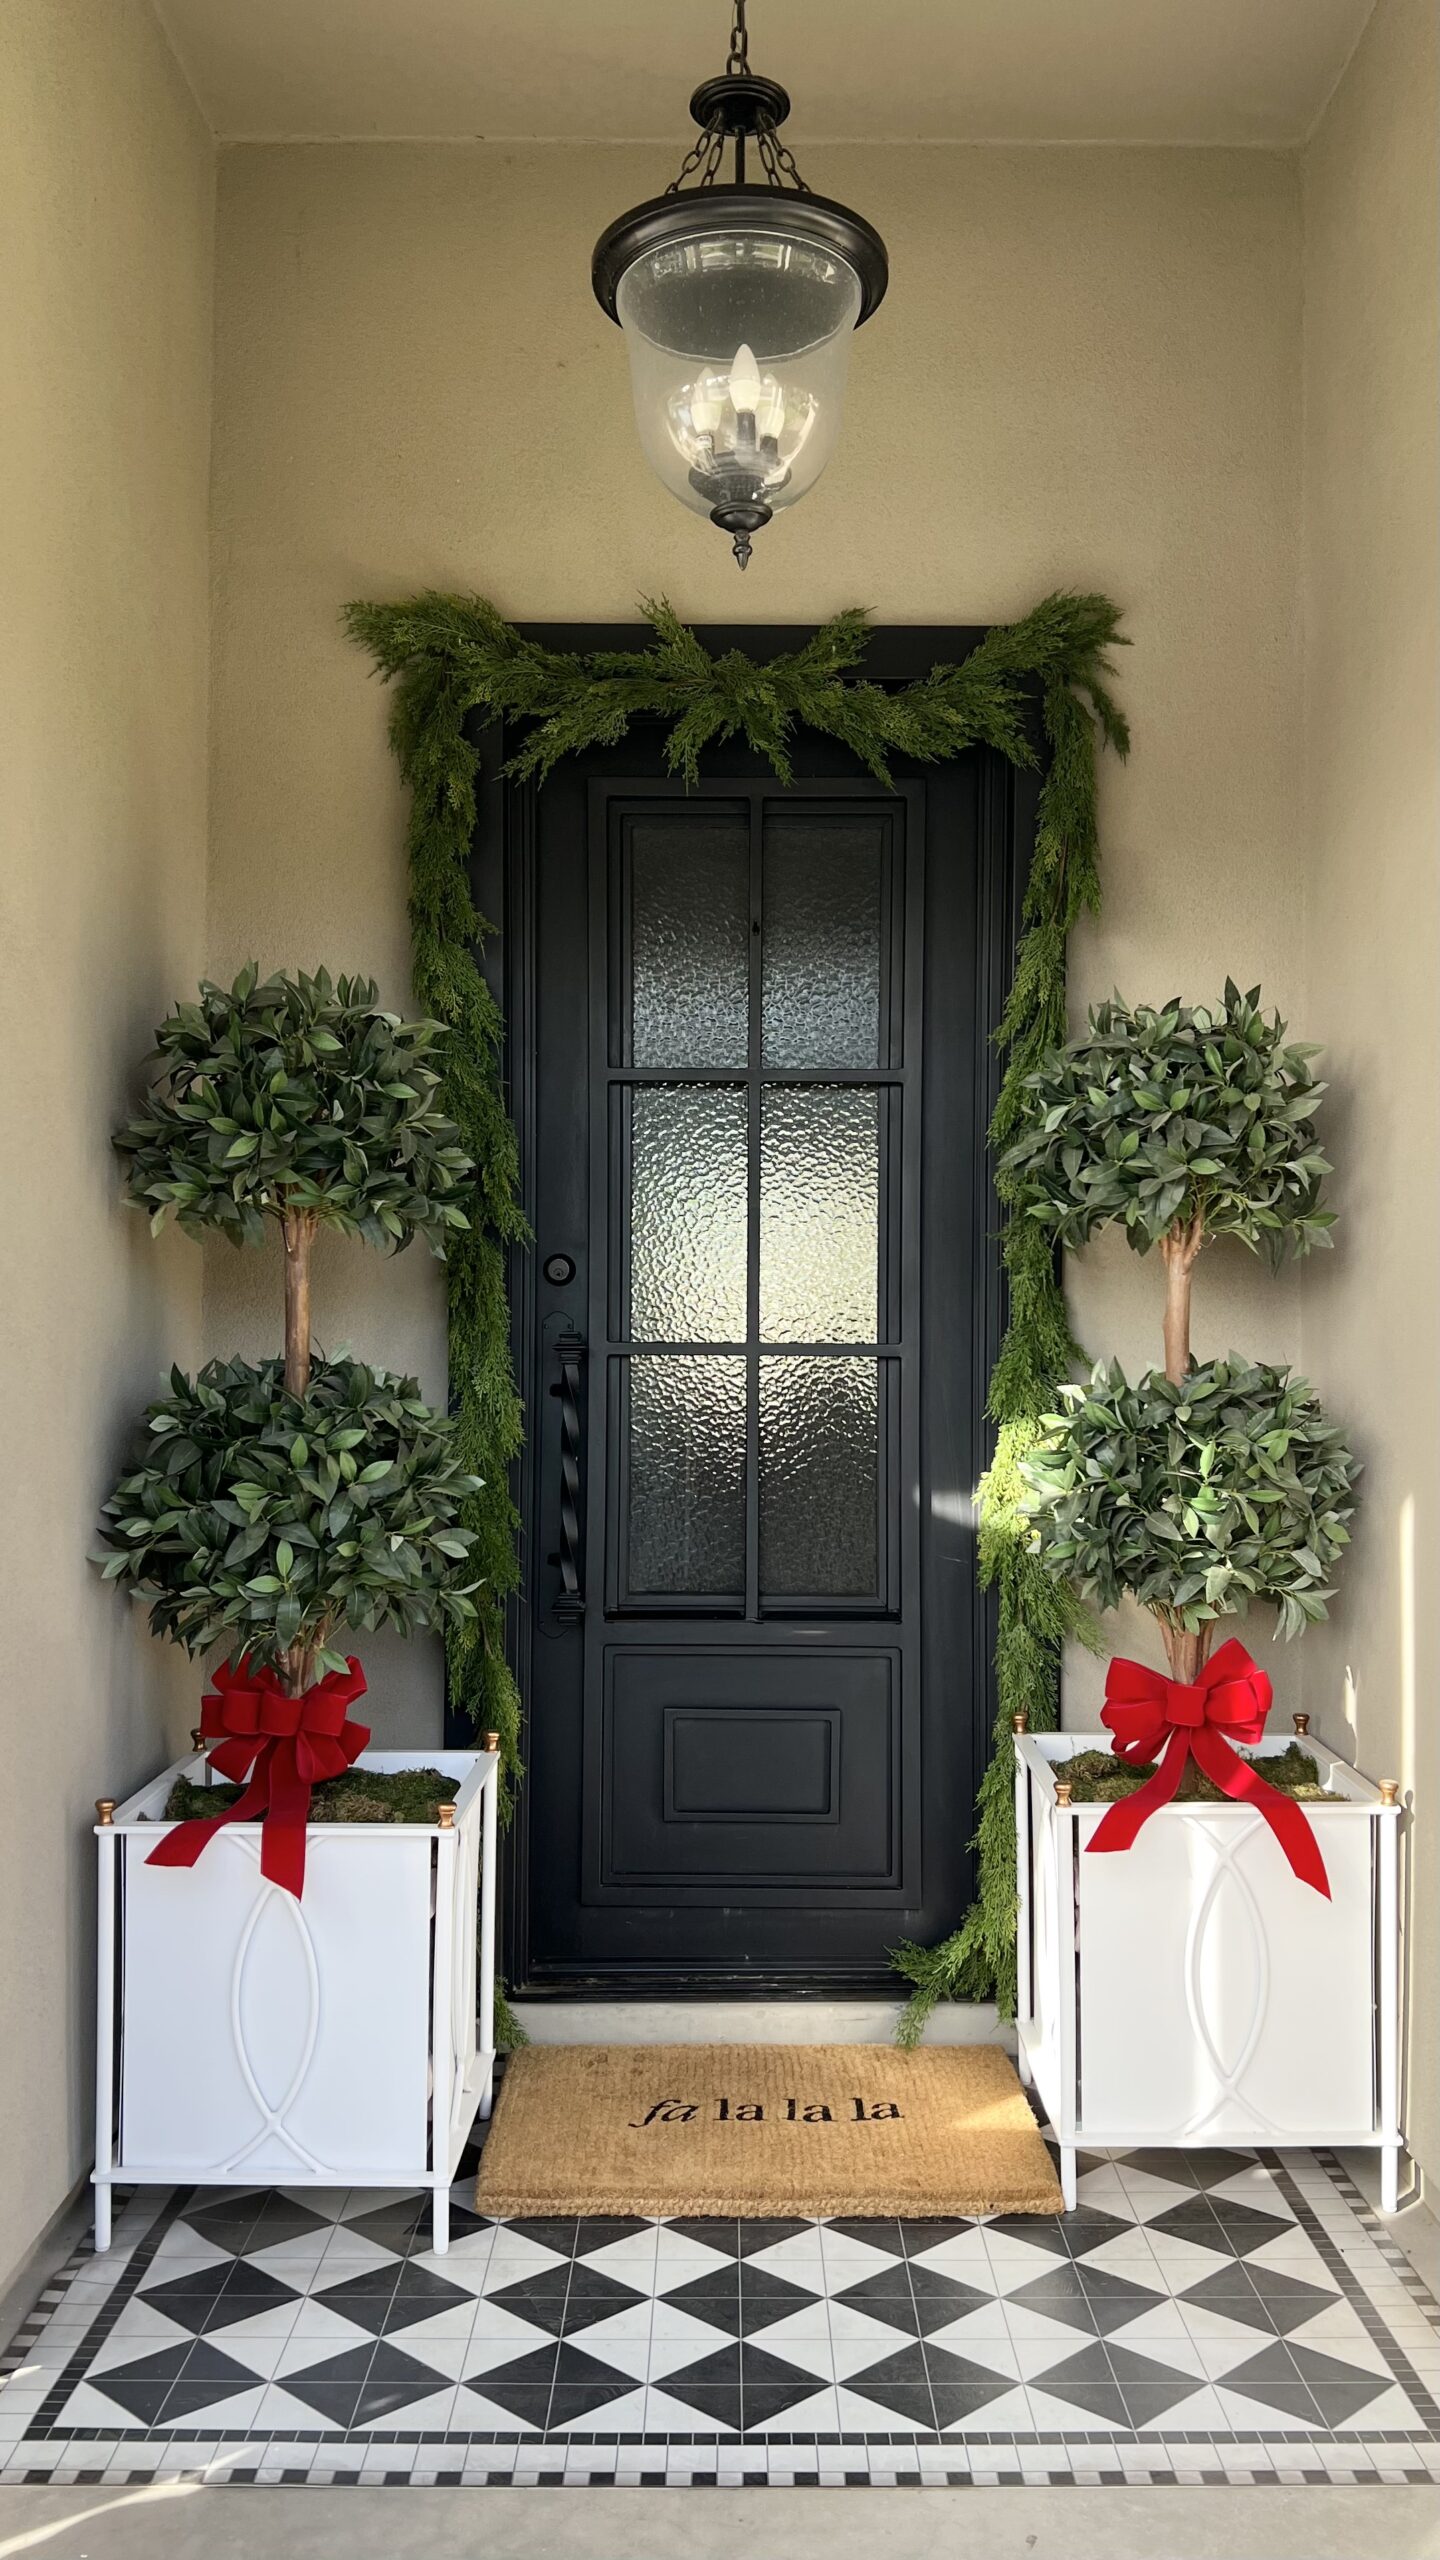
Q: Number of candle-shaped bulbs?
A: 3